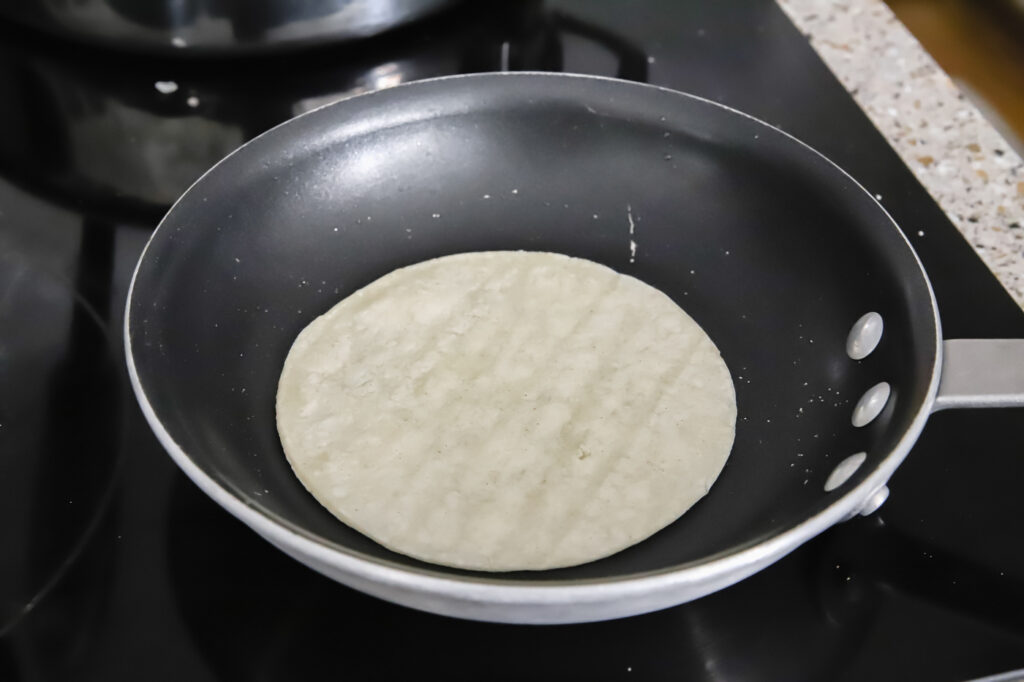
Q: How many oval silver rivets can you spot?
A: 3